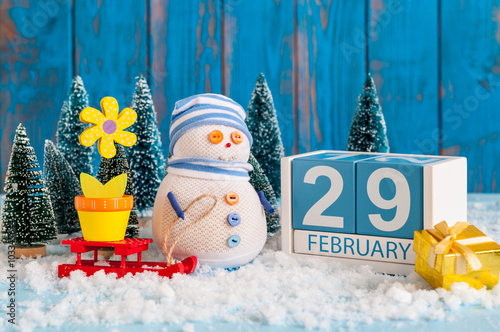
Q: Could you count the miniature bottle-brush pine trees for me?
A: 8